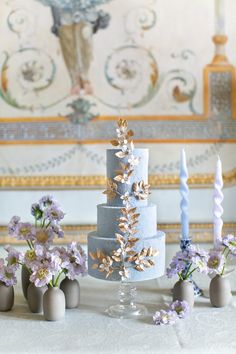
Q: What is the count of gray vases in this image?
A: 7